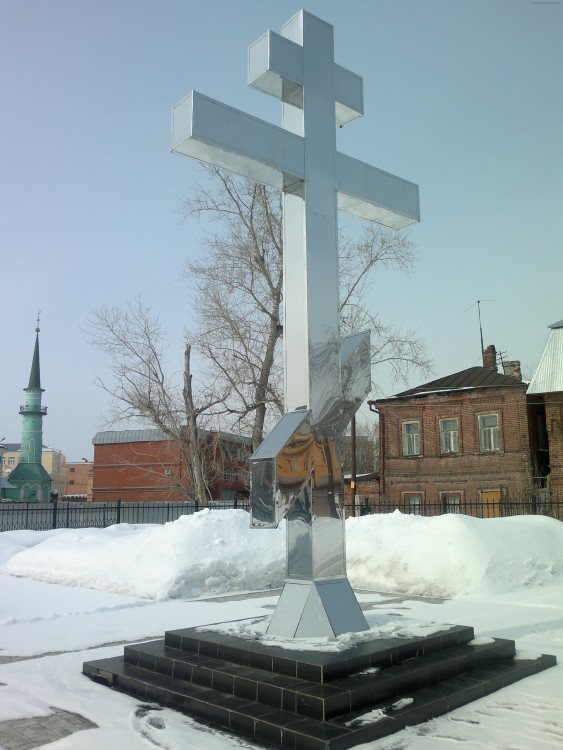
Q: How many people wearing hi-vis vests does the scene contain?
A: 0